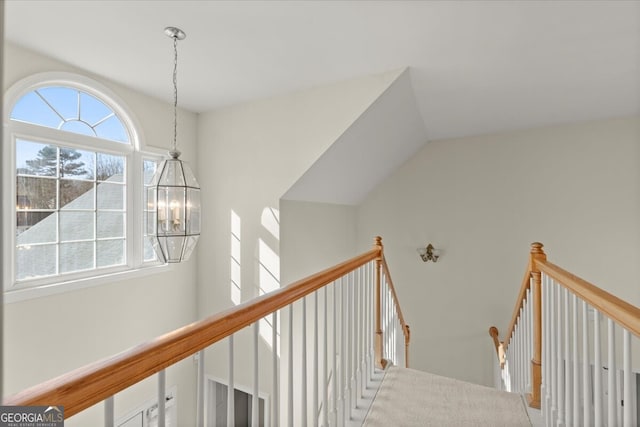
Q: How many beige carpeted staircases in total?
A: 1